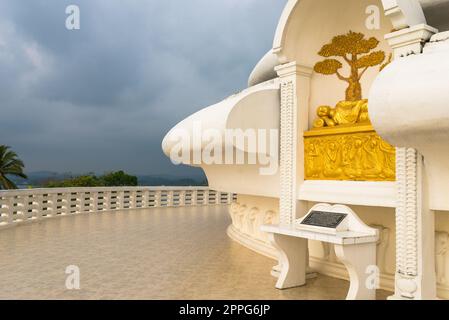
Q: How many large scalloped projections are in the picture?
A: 2